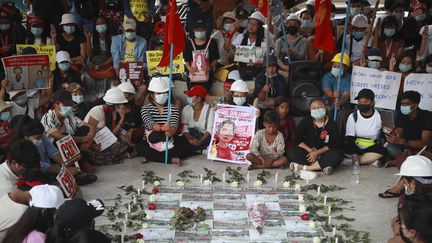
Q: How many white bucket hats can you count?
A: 1